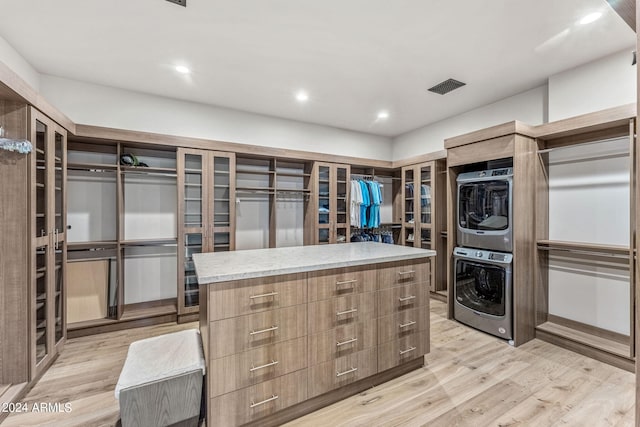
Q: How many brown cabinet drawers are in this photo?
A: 12